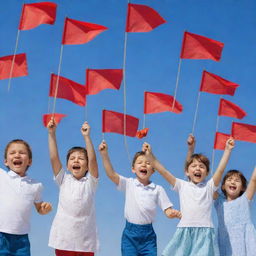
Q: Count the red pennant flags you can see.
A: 14